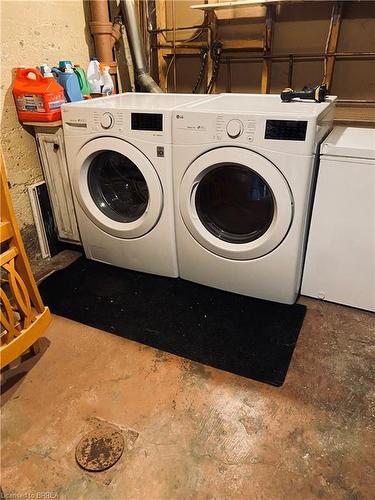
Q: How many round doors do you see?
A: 2